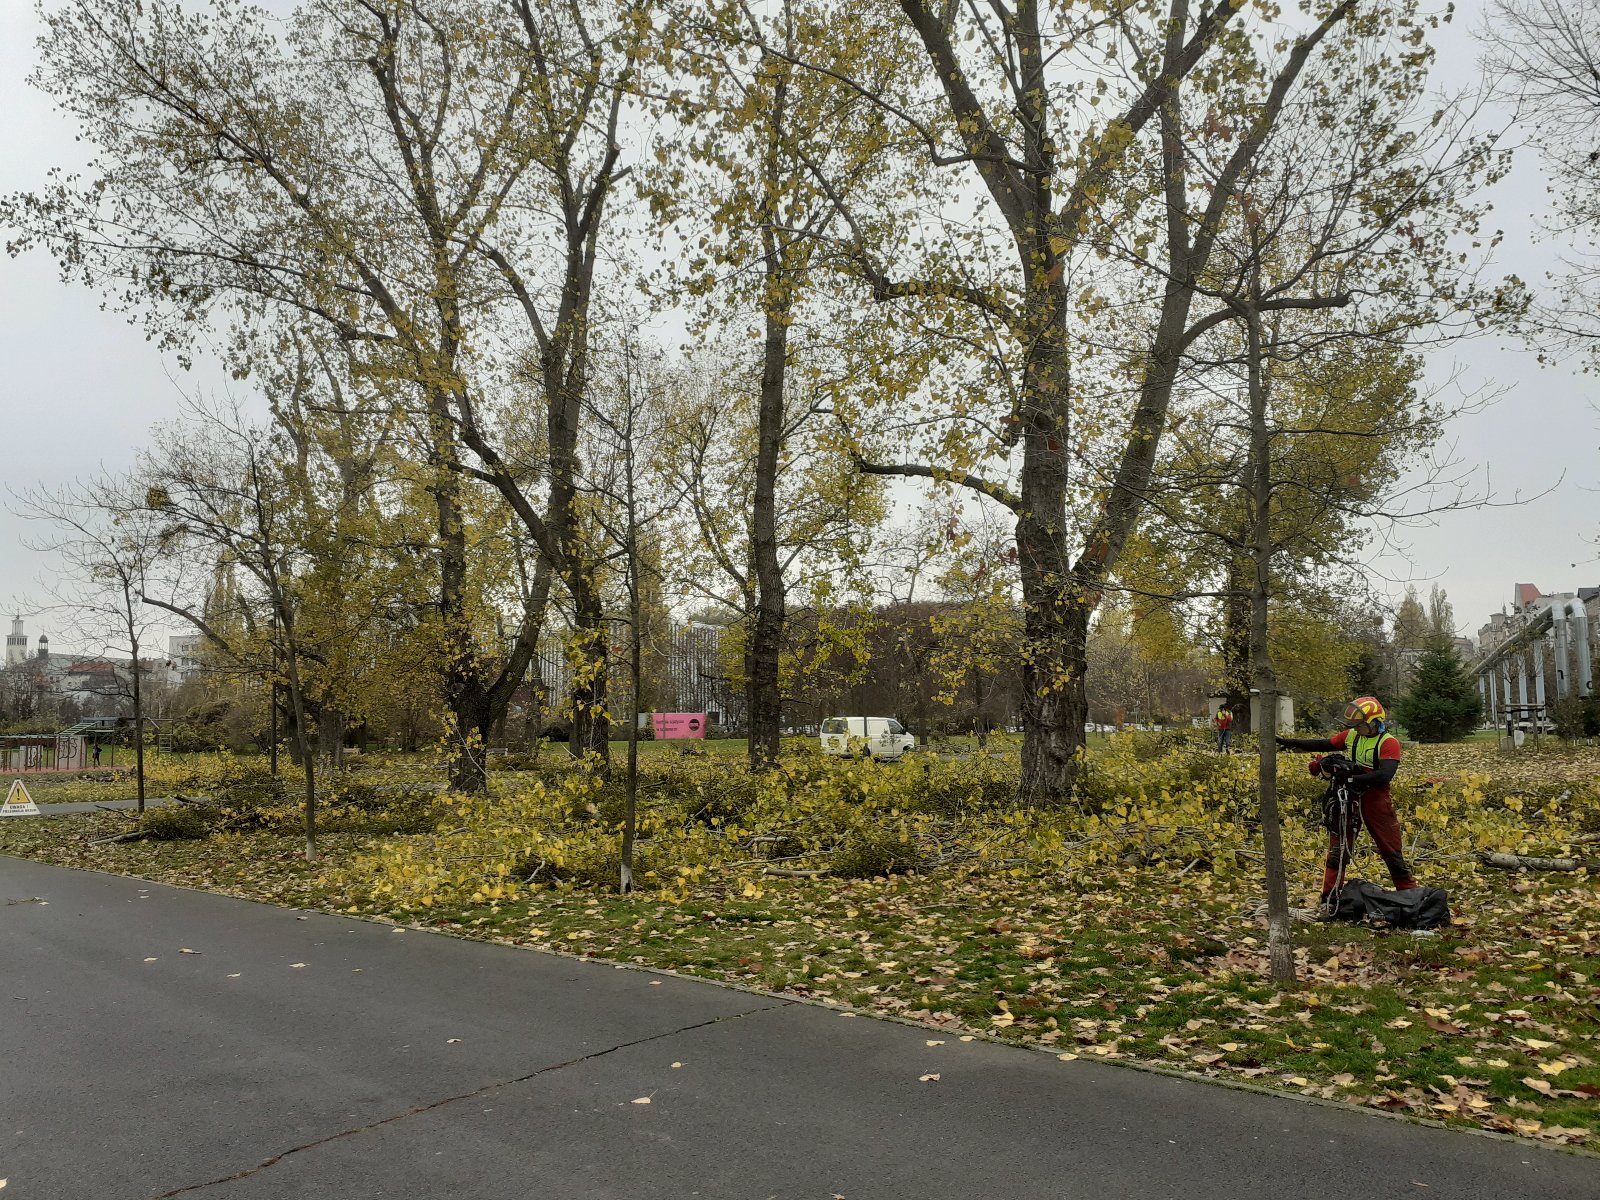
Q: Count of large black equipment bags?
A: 1